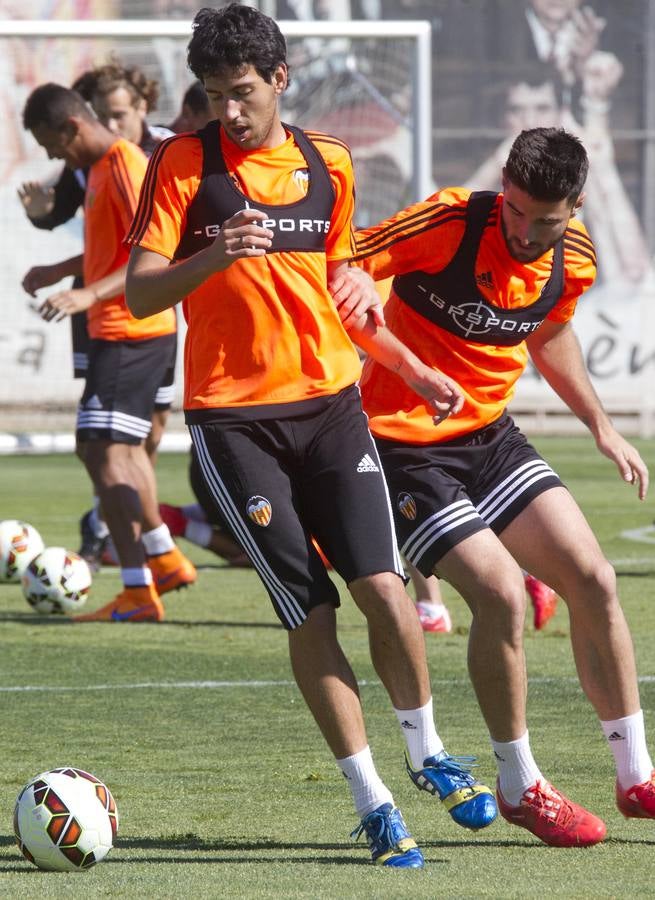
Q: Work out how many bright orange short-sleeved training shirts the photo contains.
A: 3